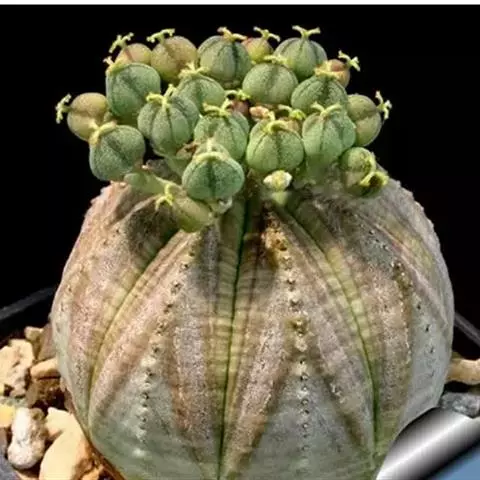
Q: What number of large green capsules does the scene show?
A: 12